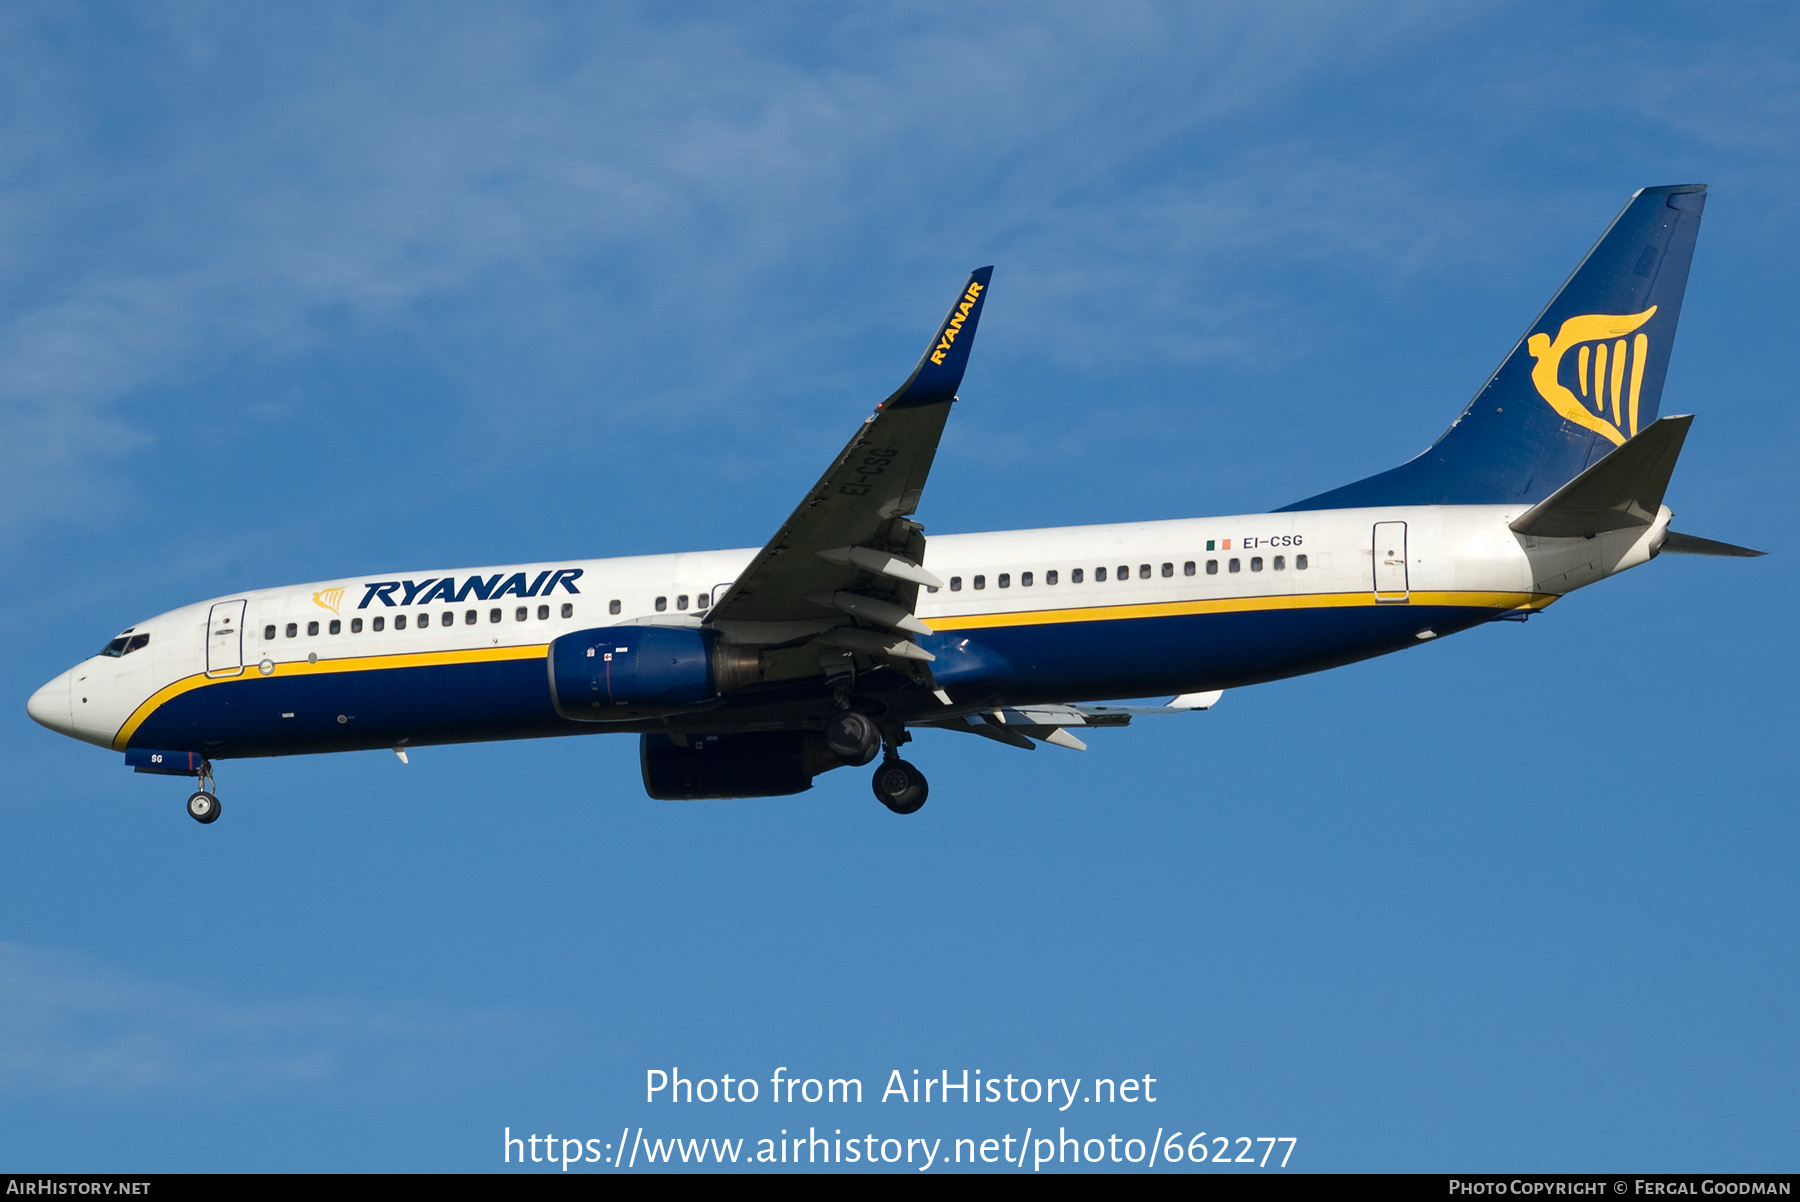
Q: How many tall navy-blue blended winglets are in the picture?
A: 1